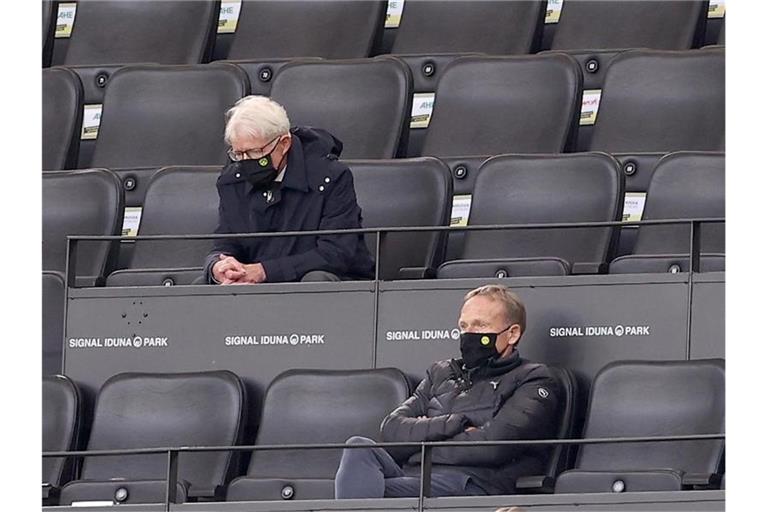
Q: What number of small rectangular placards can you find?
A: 11